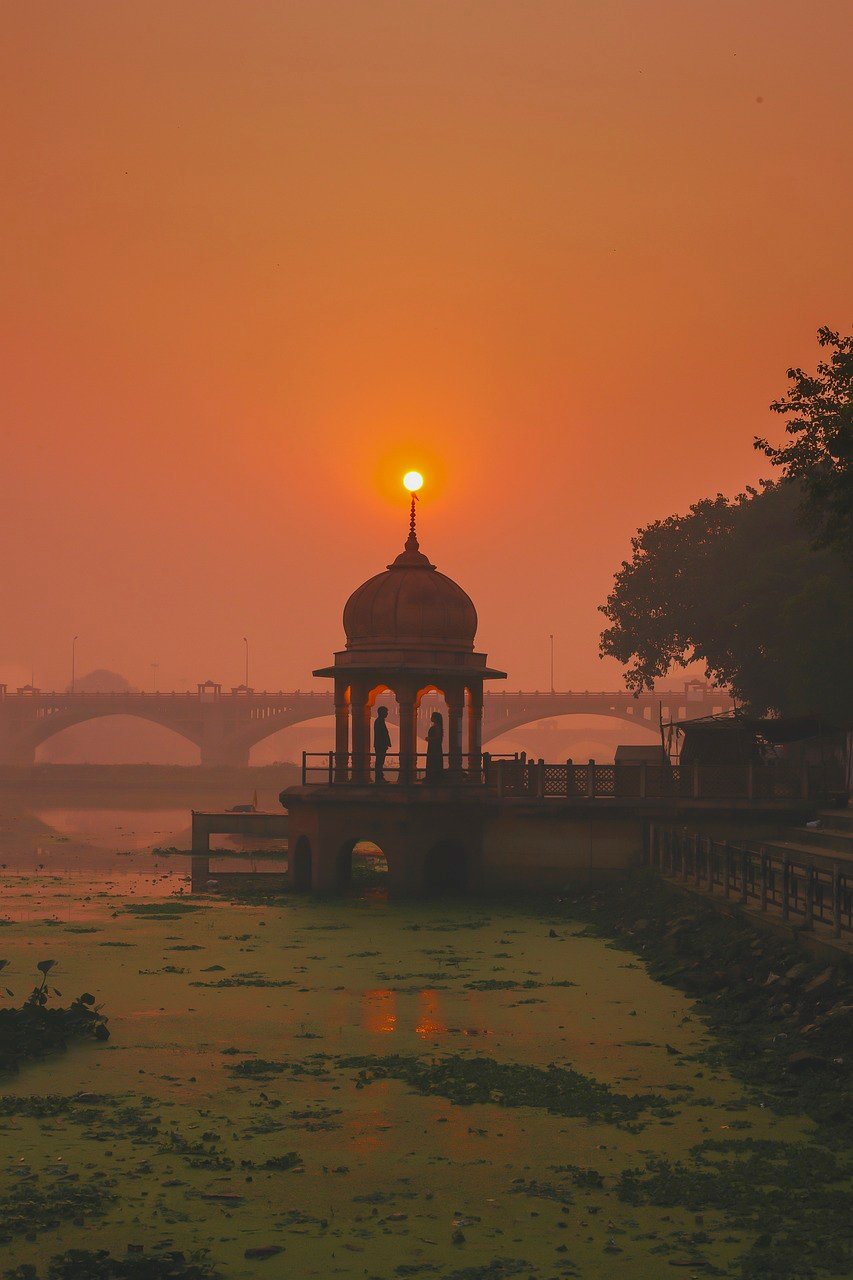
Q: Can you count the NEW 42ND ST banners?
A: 0